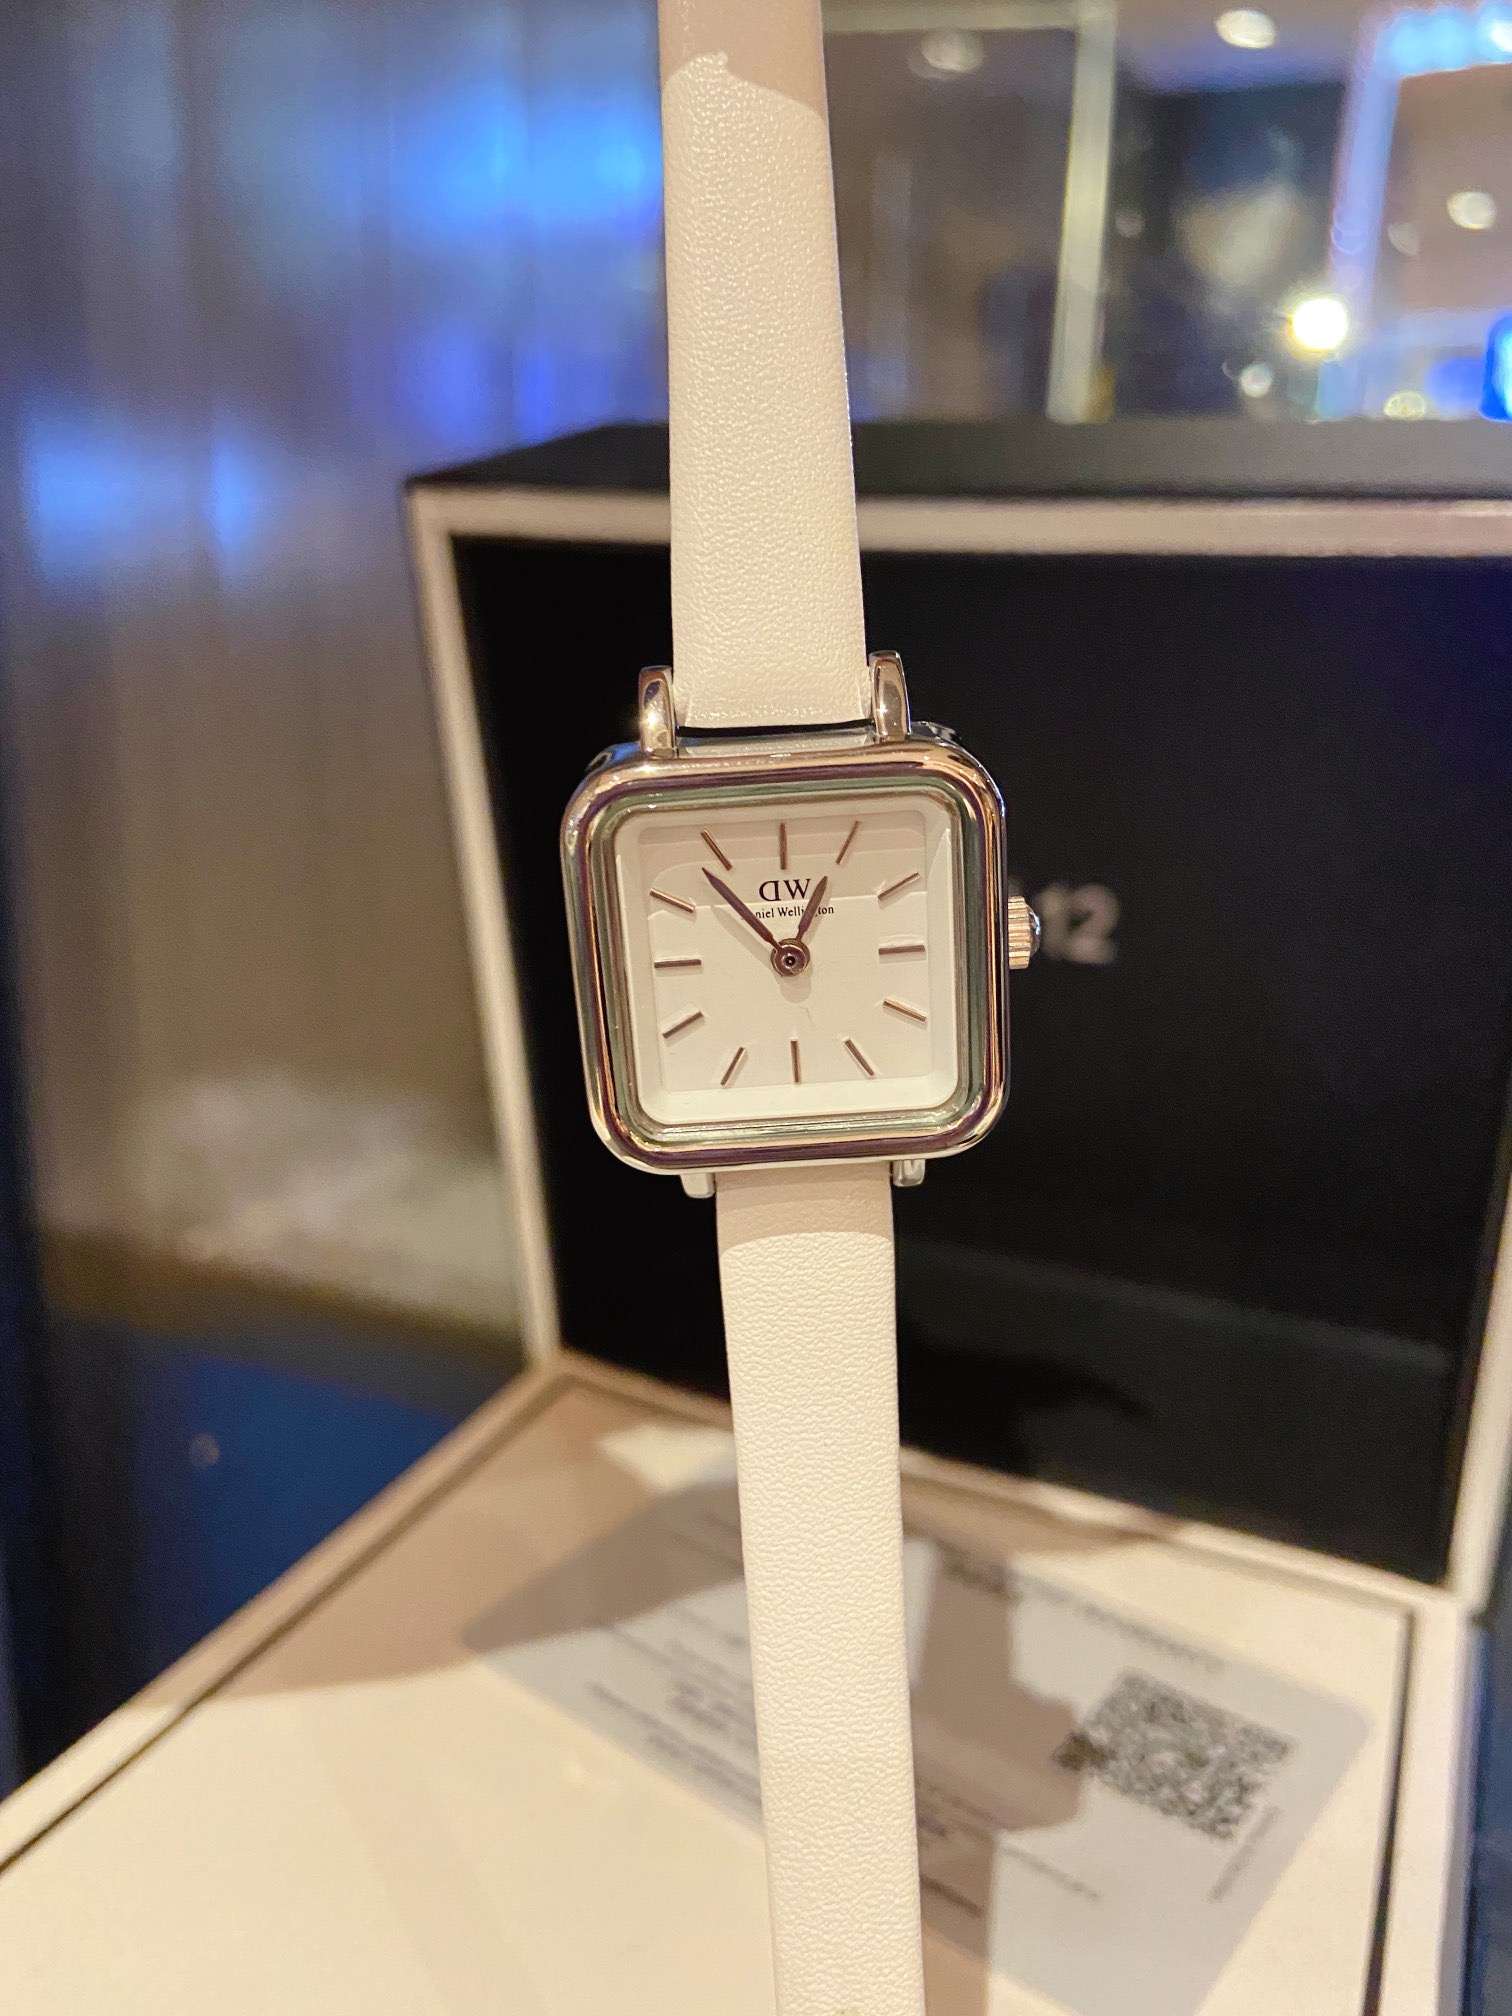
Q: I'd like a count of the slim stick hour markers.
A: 12